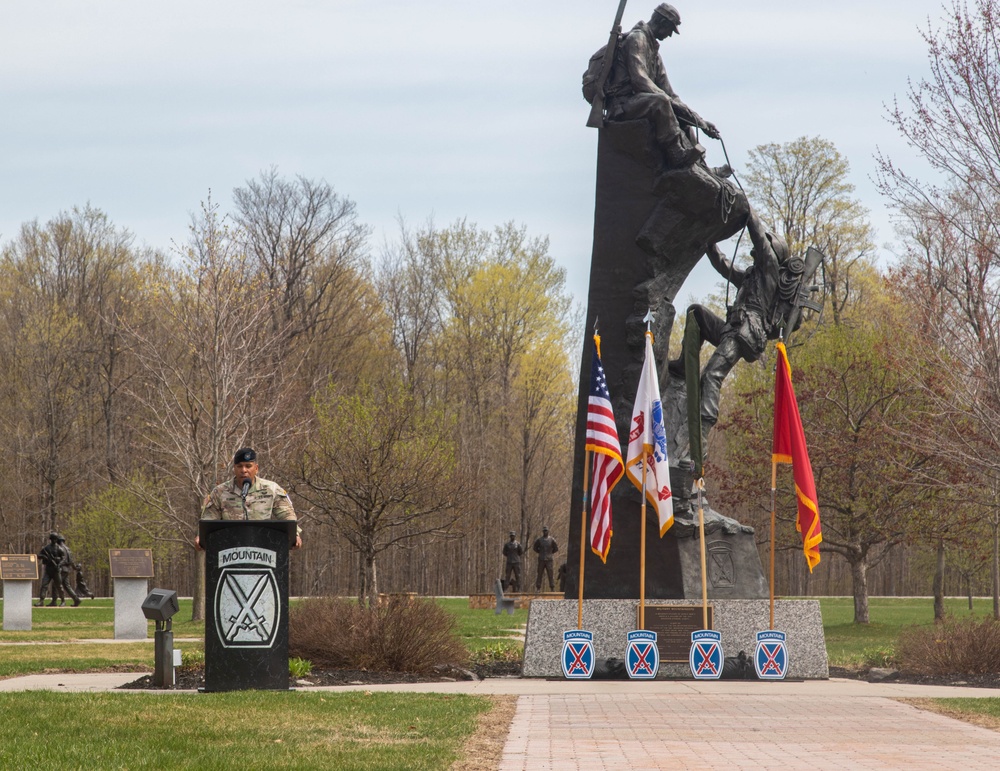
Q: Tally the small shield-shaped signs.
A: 4